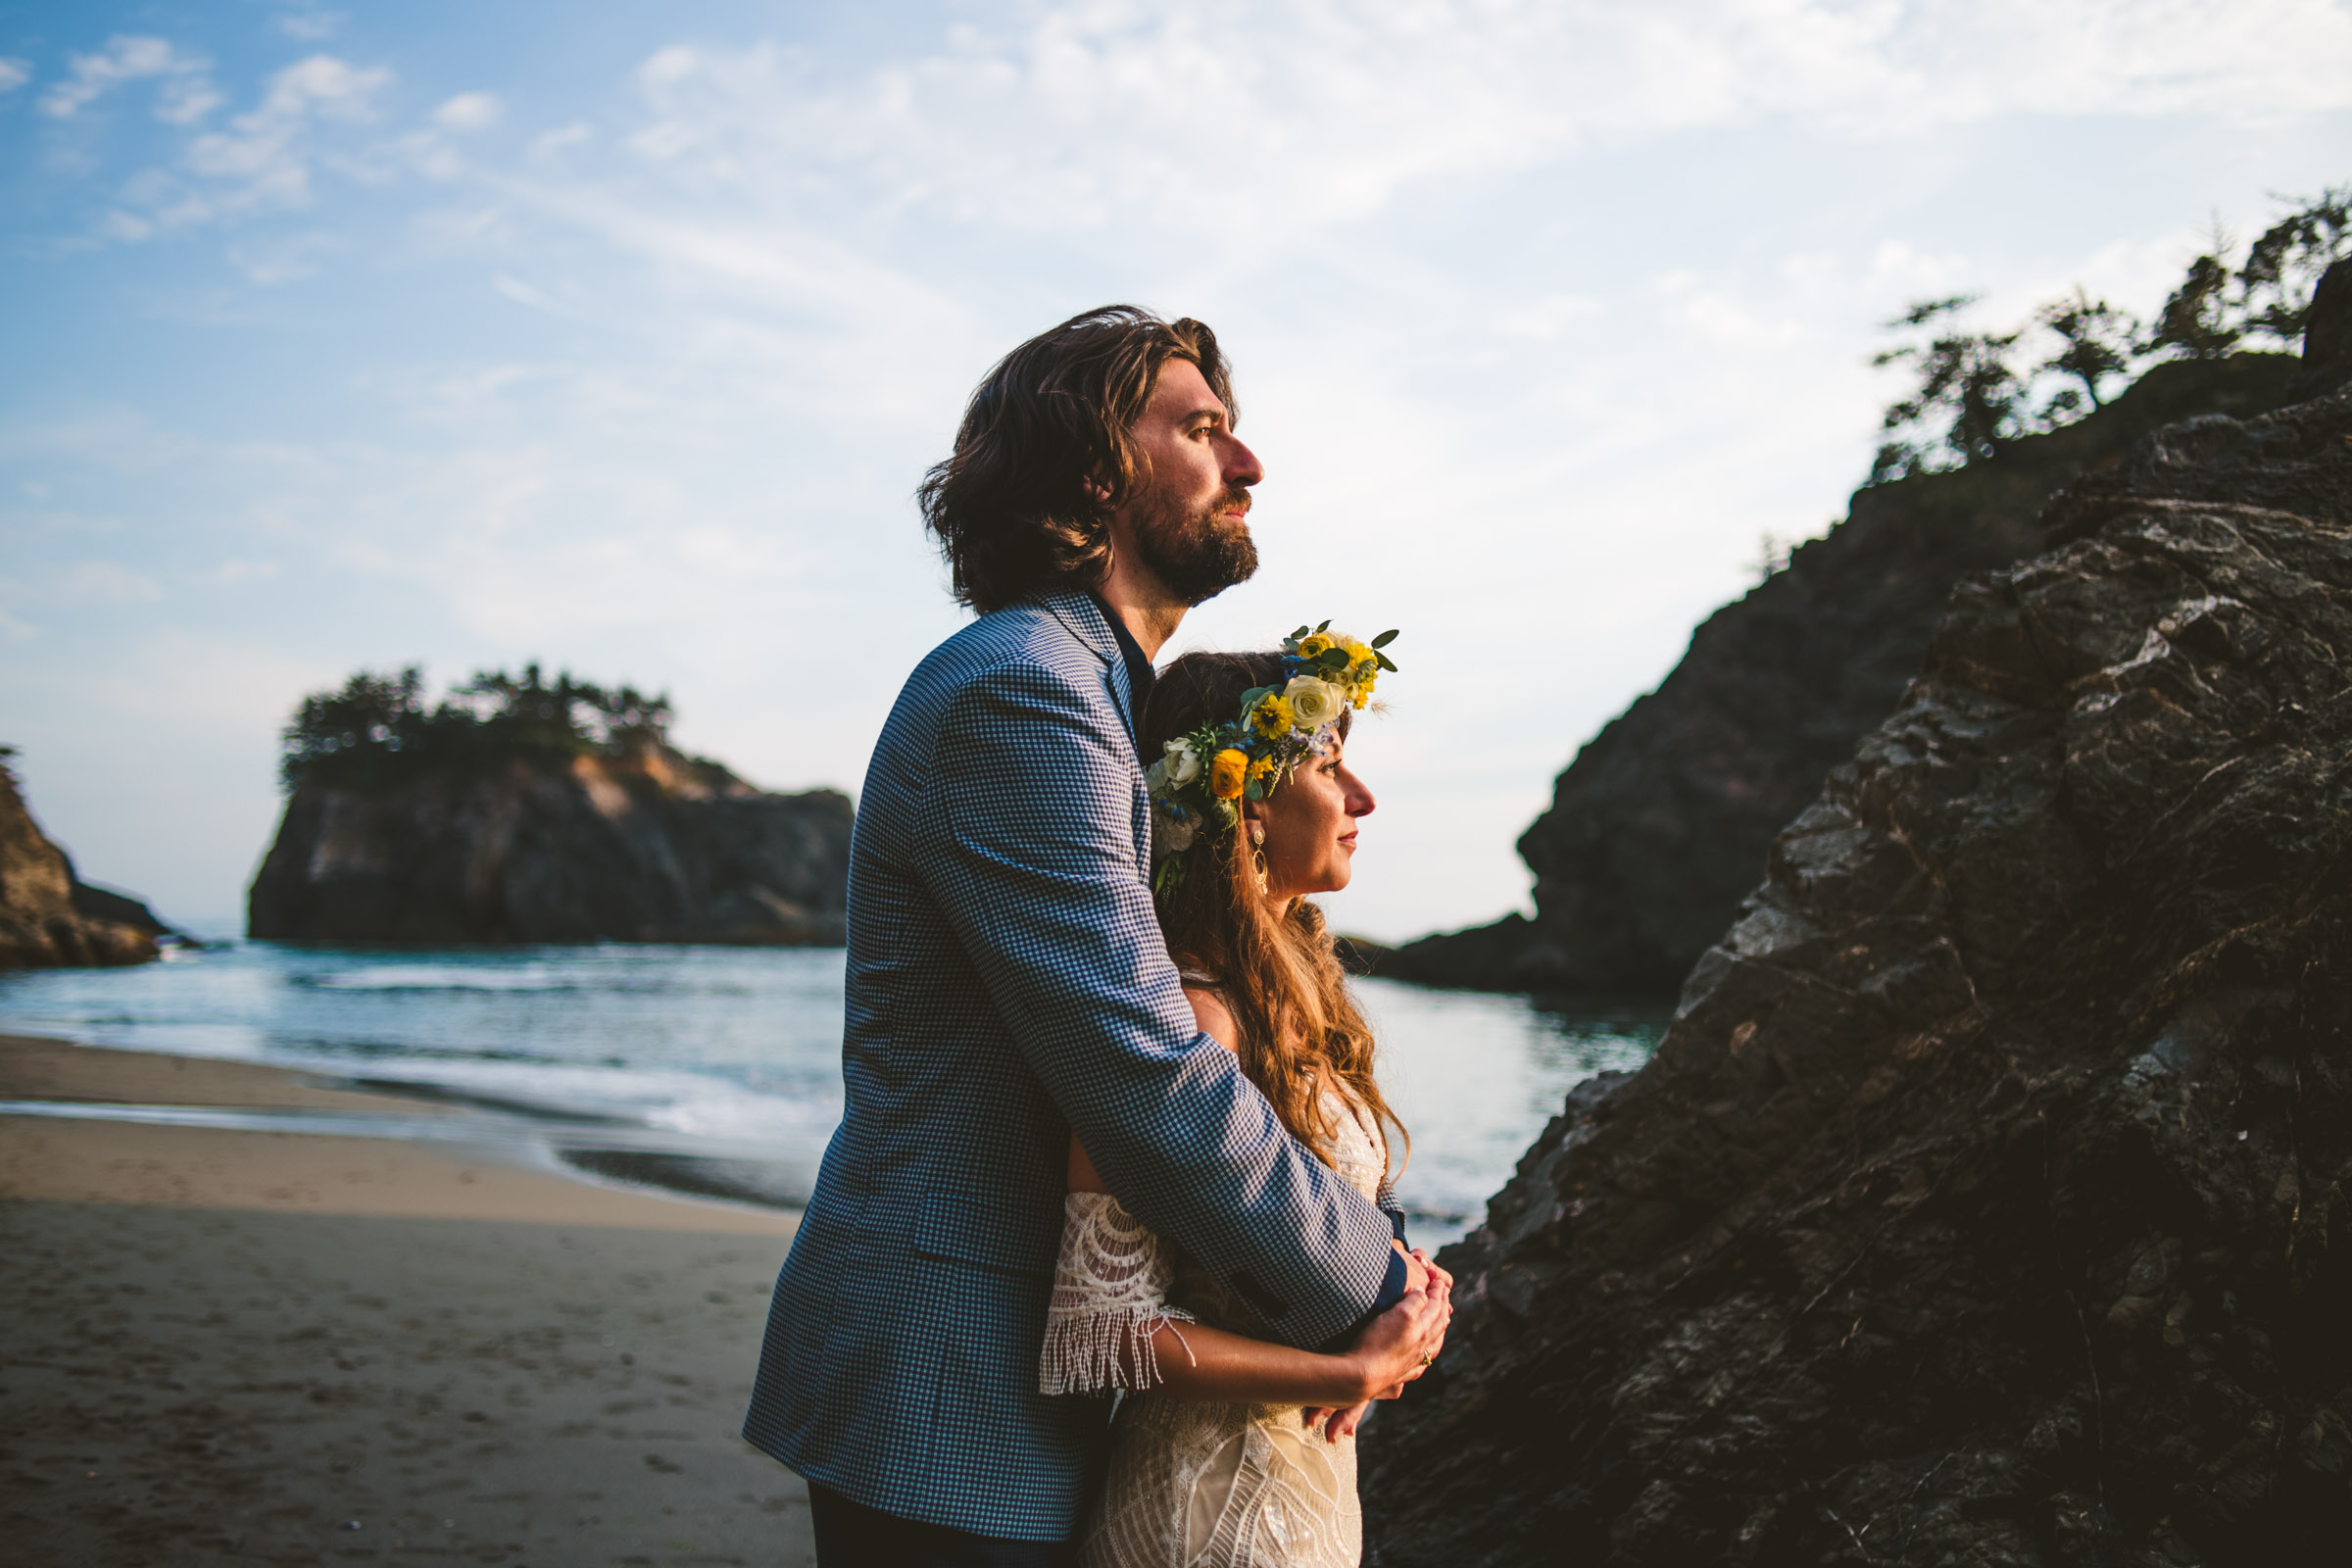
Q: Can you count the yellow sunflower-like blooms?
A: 1